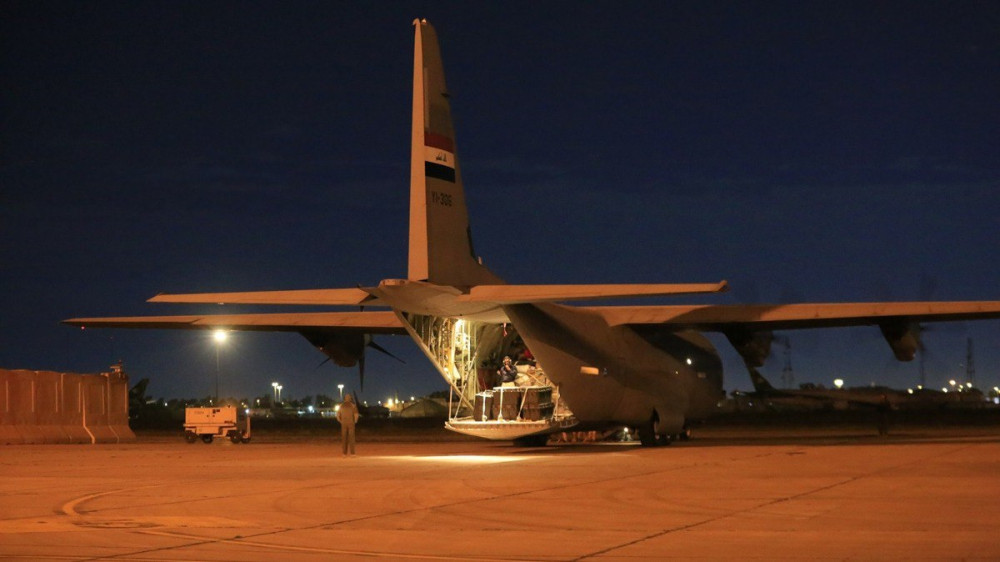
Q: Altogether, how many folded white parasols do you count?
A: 0